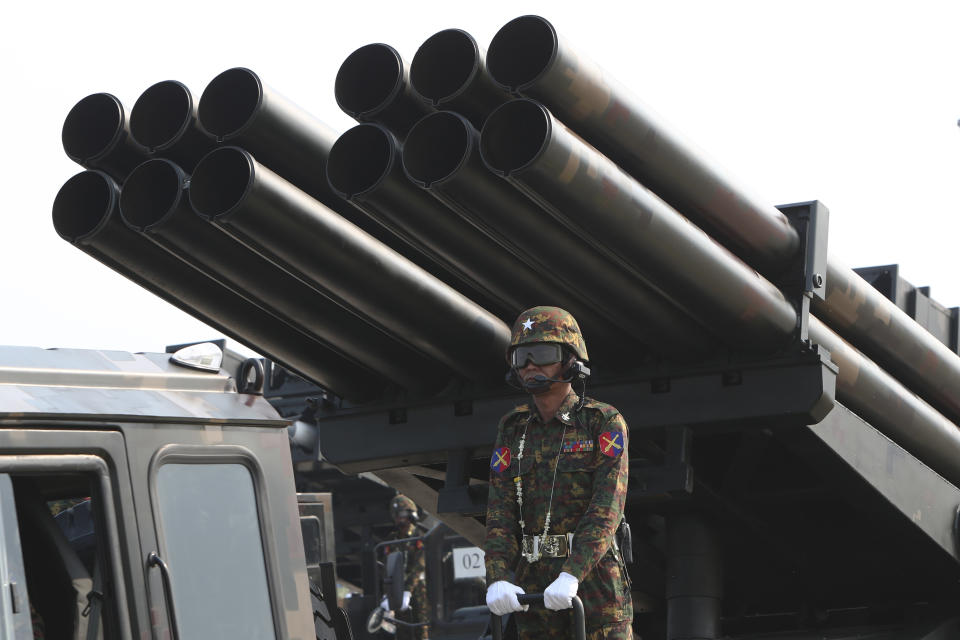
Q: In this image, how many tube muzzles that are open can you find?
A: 12